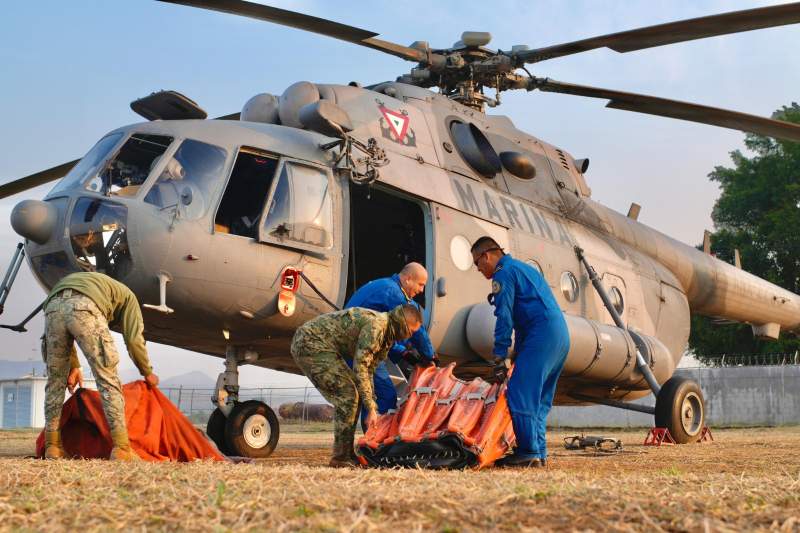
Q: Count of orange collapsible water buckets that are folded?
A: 1